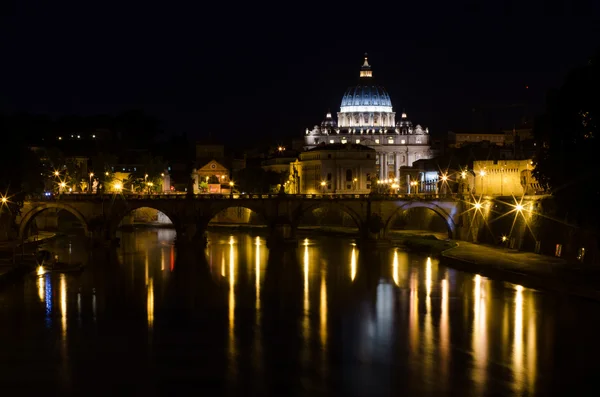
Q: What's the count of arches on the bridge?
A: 5